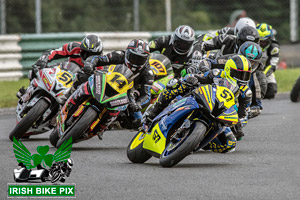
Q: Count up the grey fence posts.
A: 5